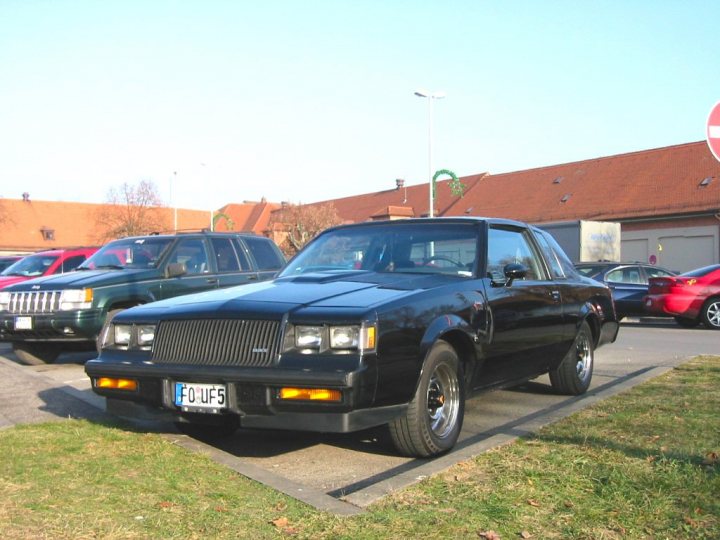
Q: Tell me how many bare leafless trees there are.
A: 2